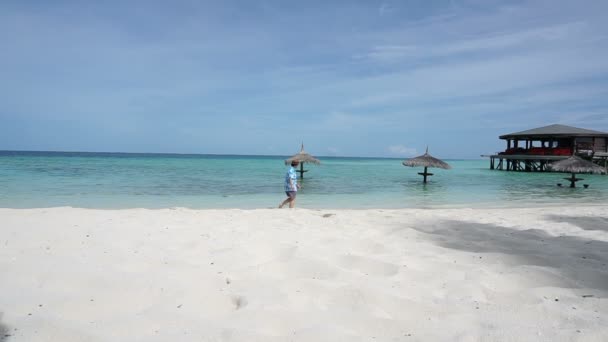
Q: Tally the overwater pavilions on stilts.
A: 1